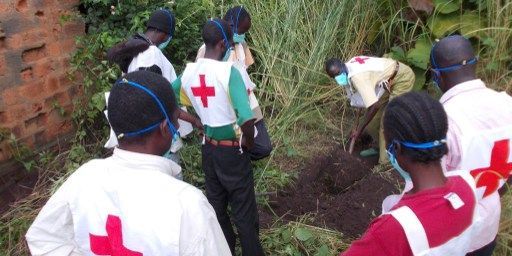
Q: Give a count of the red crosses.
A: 4